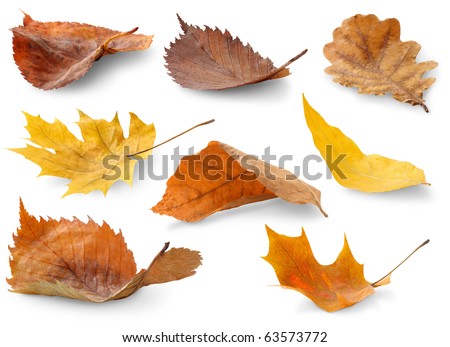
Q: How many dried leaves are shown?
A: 8